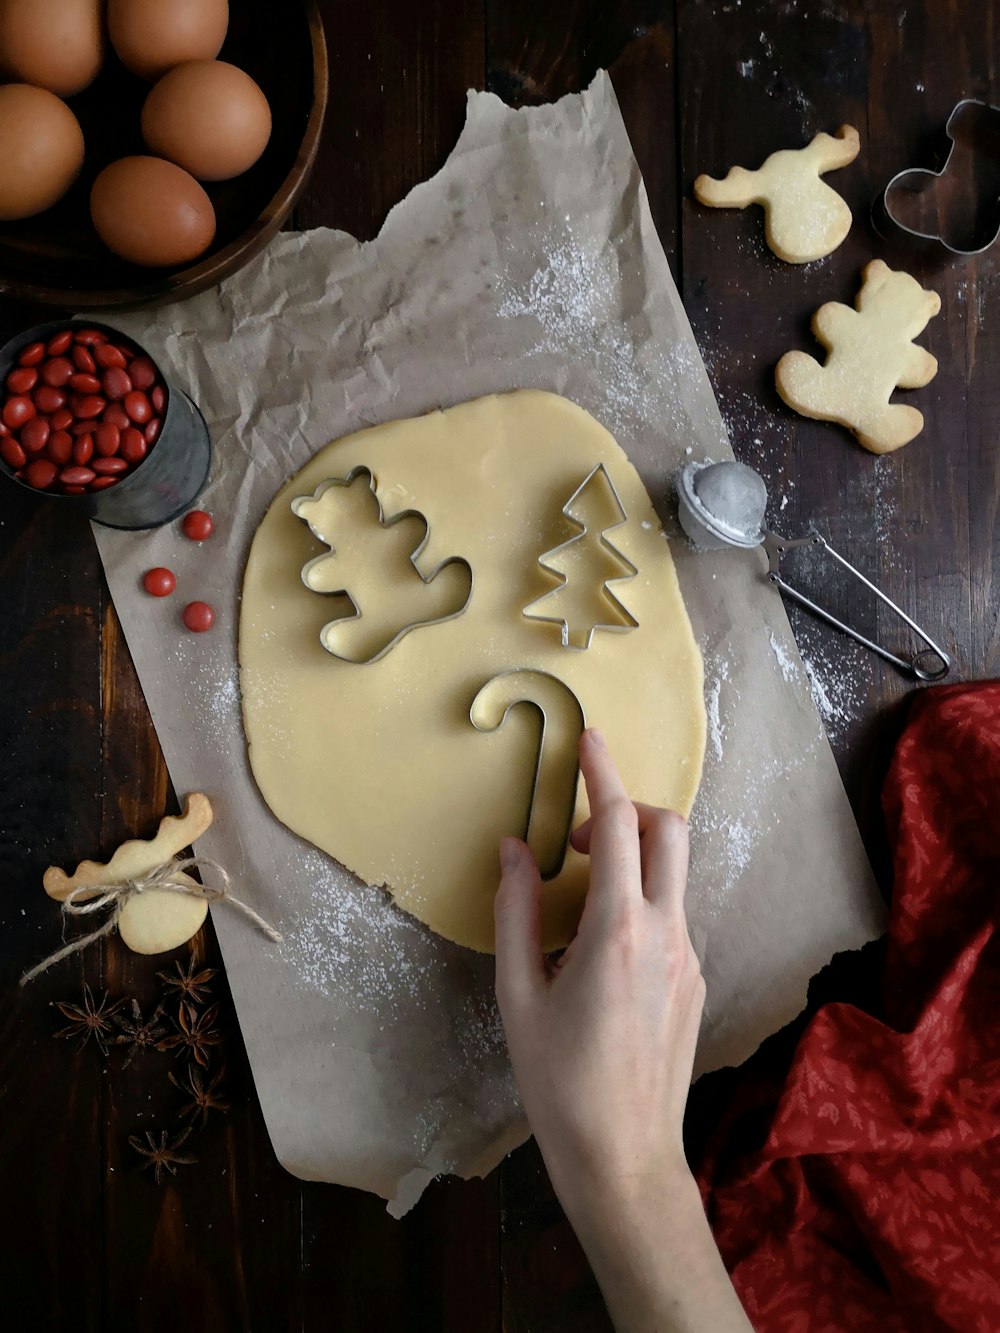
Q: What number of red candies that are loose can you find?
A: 3